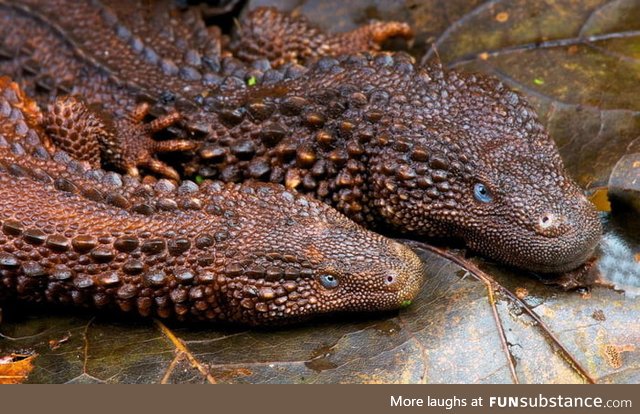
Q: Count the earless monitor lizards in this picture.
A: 2